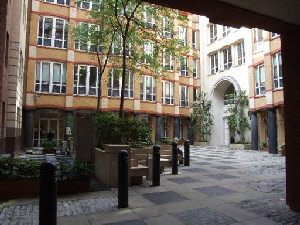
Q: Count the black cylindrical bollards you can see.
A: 5